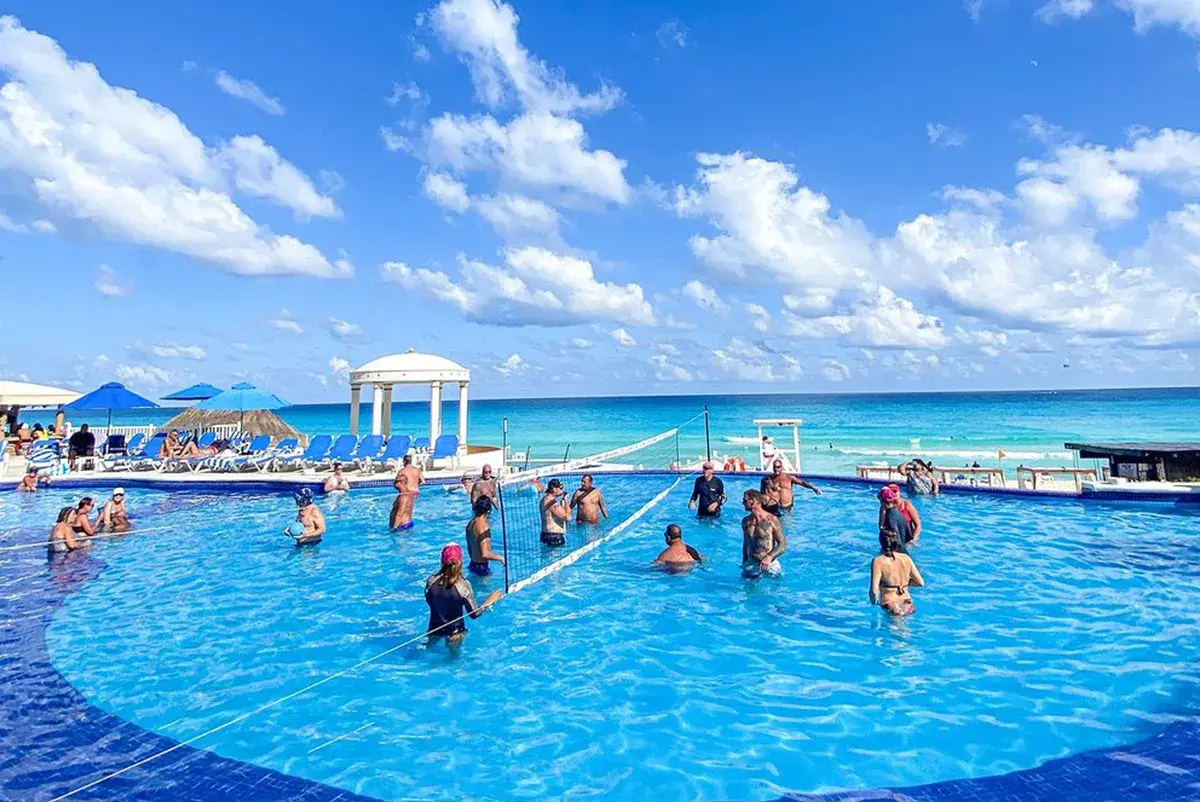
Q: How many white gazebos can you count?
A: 1